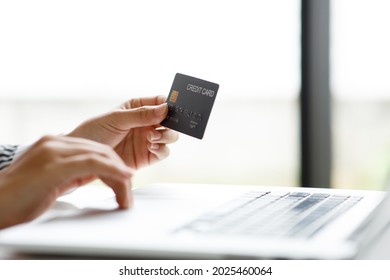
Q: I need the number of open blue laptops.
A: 0